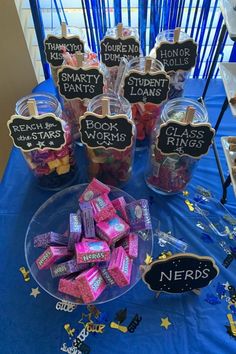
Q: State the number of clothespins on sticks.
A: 8